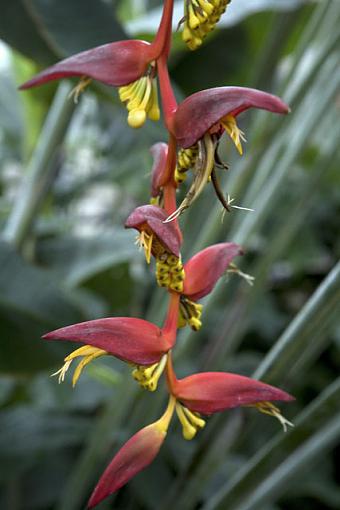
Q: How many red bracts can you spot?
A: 8